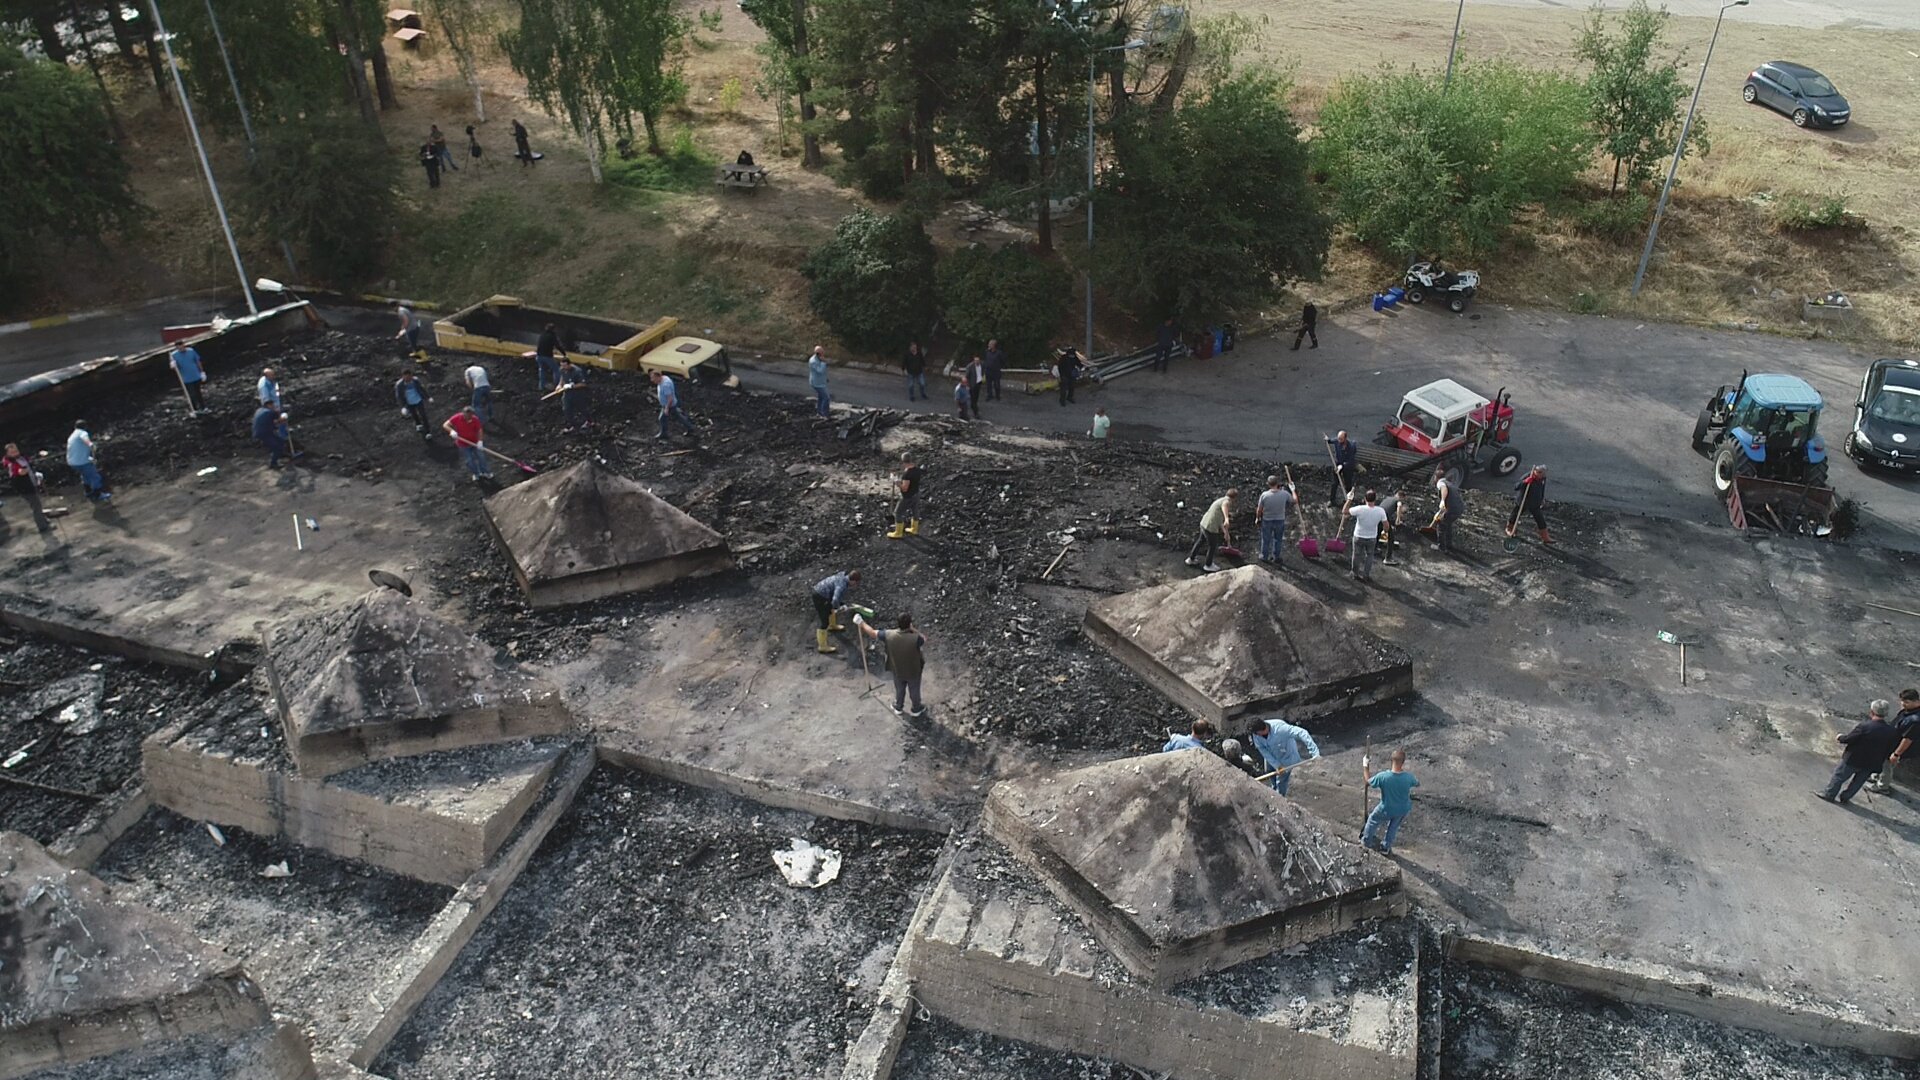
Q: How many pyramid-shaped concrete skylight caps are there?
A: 5